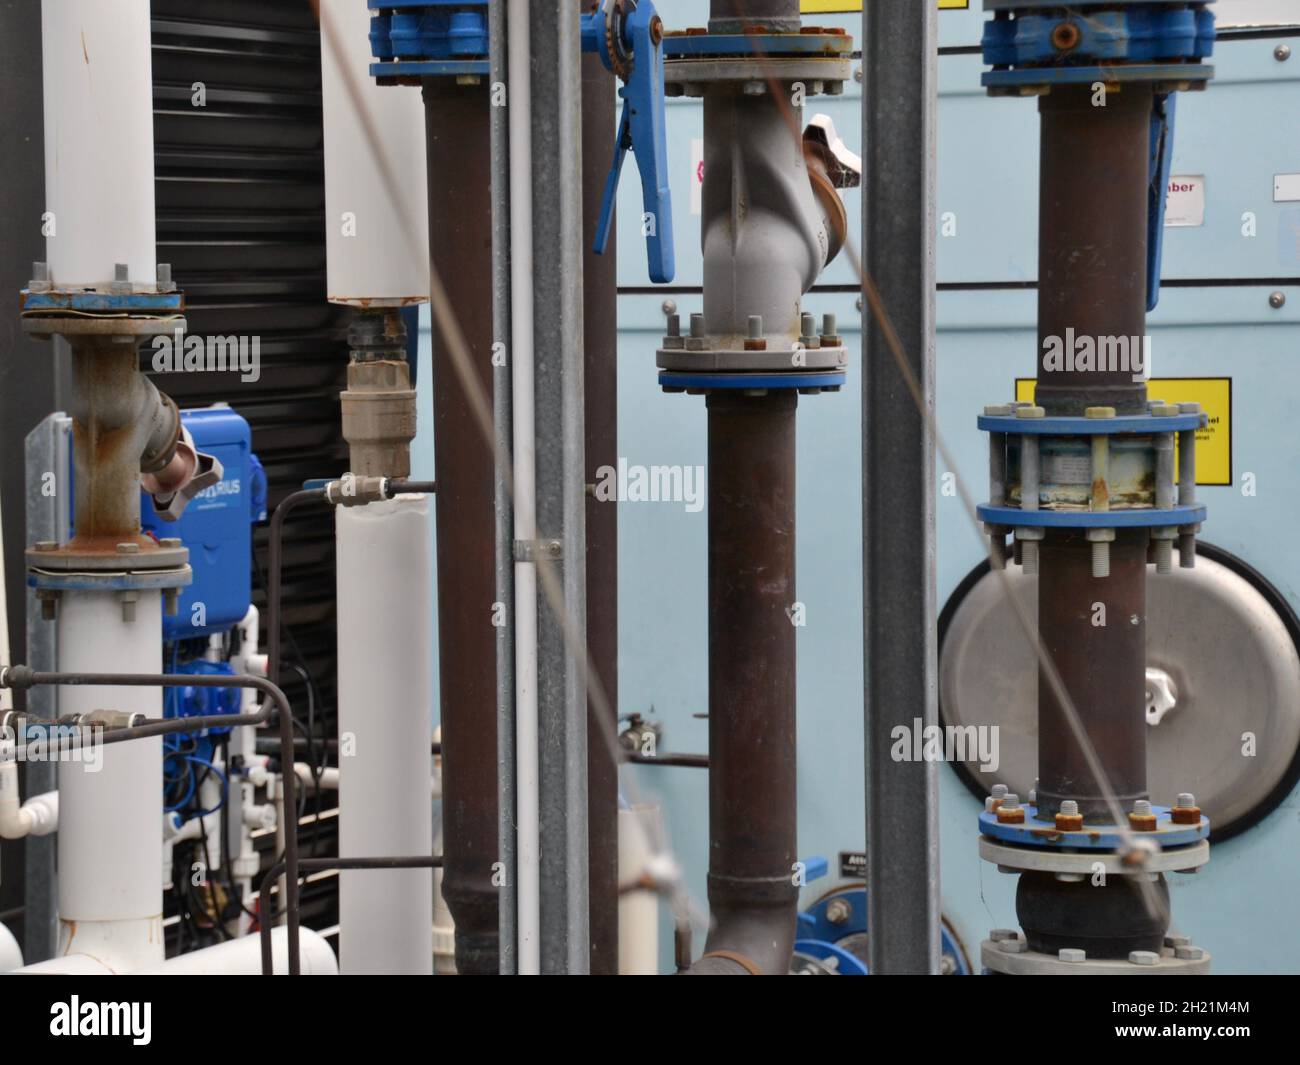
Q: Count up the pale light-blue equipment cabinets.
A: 1